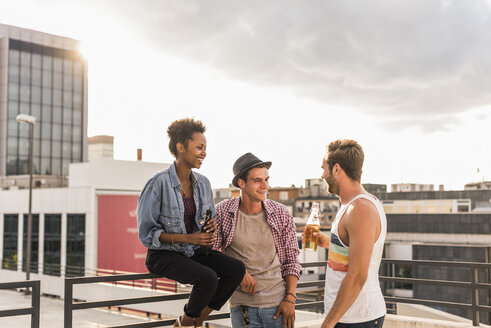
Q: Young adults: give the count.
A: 3